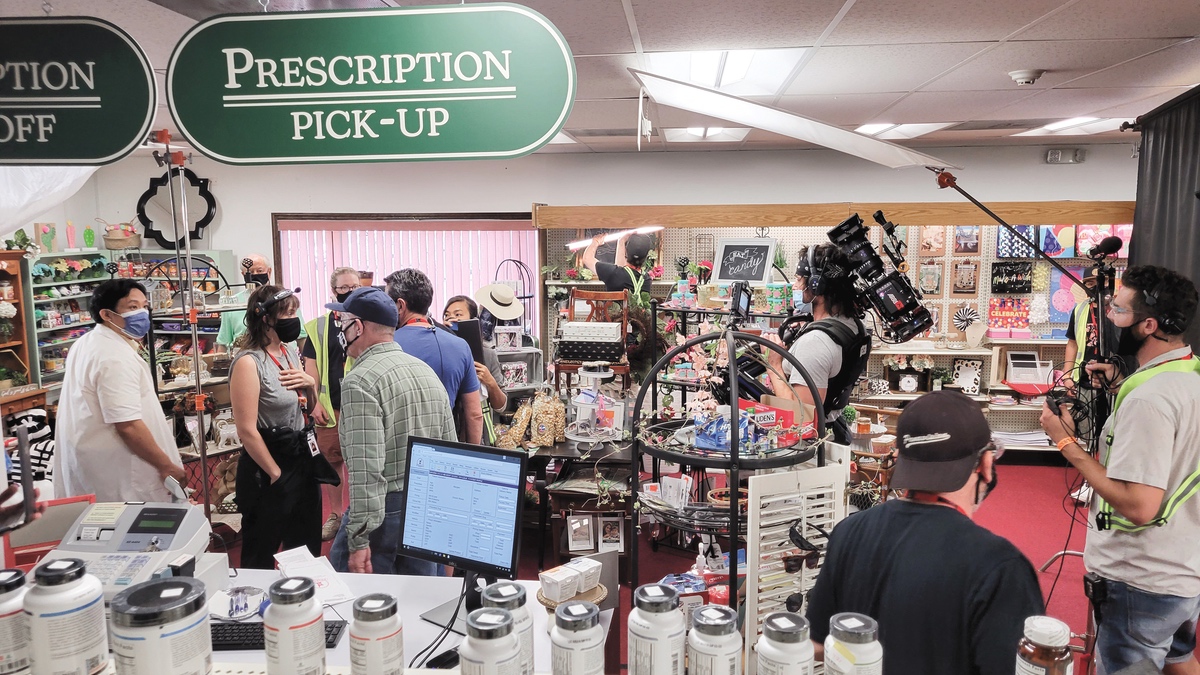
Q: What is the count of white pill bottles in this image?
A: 12